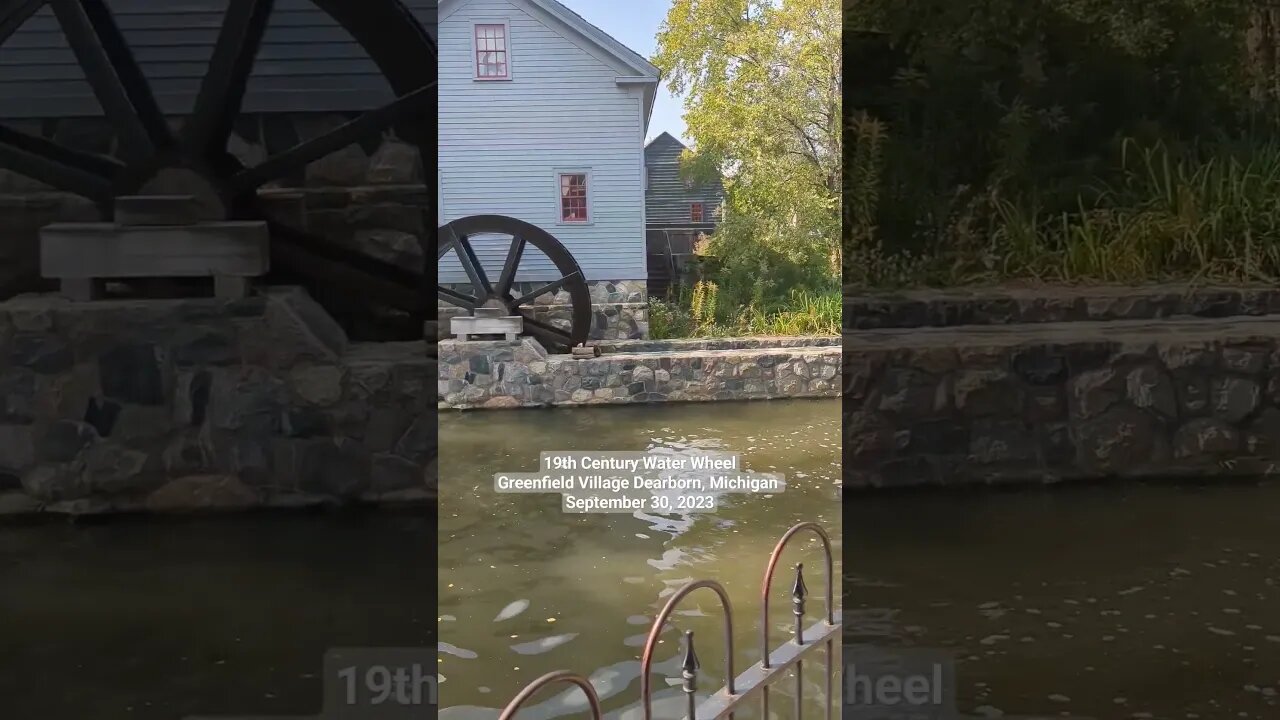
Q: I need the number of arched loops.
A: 3